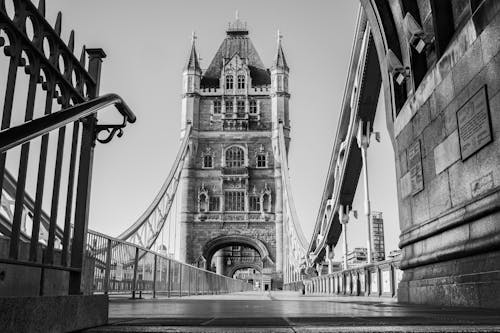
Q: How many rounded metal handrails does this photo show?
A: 1